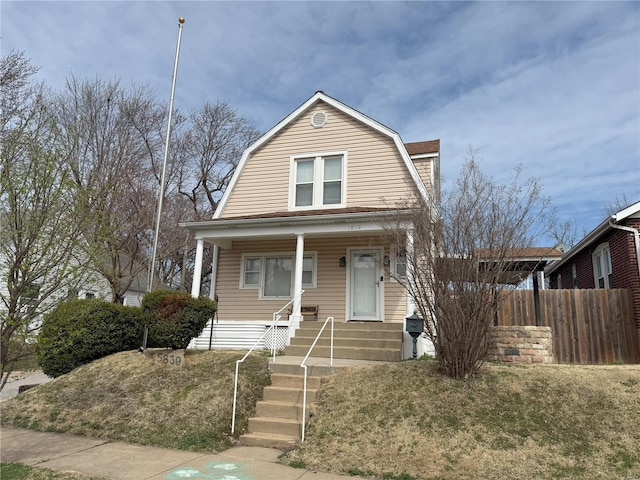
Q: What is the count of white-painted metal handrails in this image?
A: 3